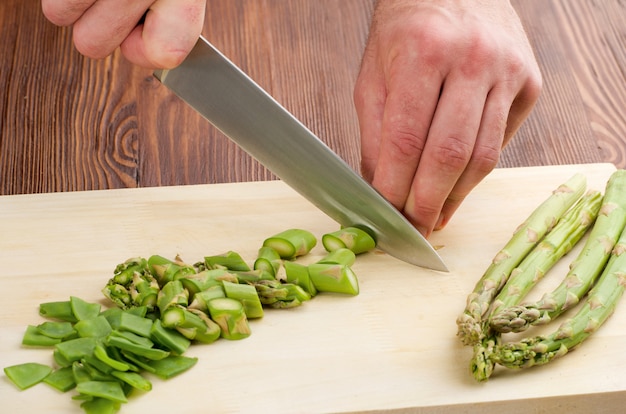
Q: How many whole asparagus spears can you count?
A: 4